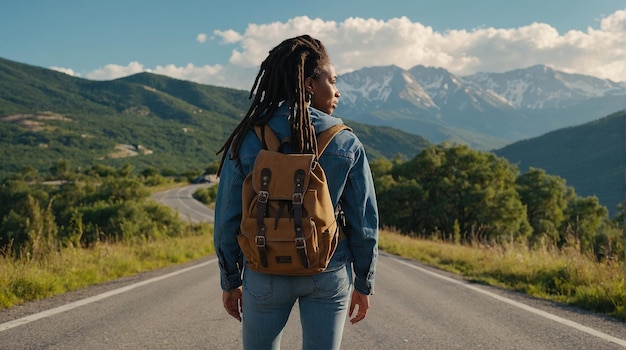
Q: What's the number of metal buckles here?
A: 4